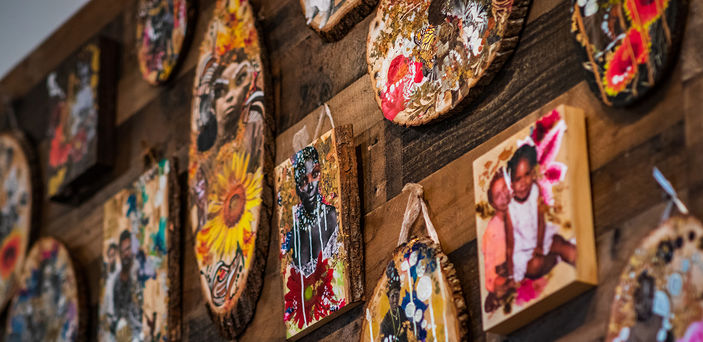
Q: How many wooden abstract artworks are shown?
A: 13